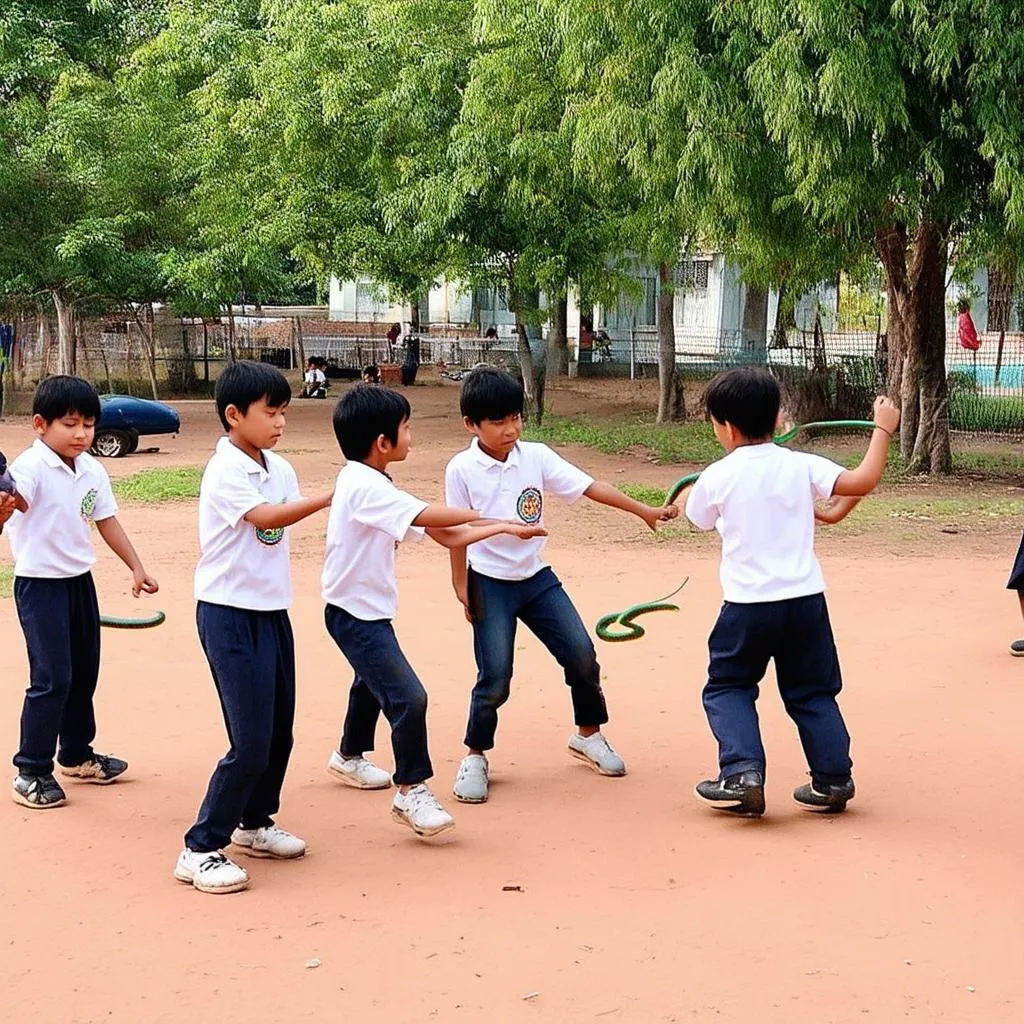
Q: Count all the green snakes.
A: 3